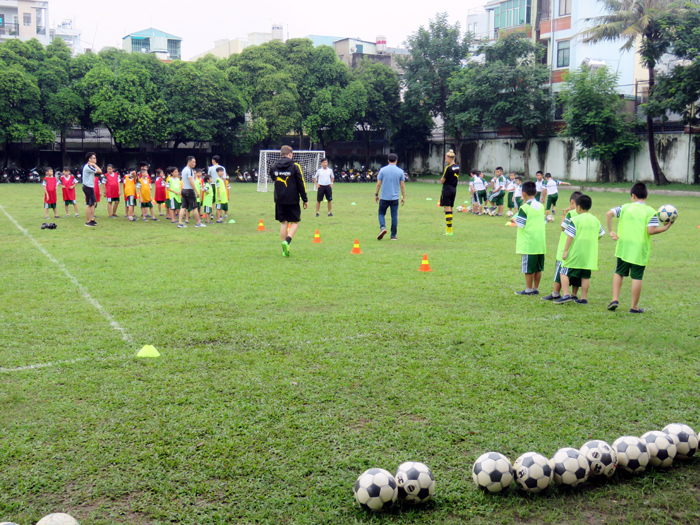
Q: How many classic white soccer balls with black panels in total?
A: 9